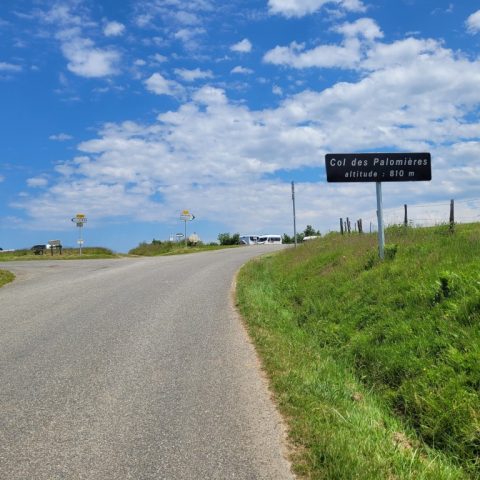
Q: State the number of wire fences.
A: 1